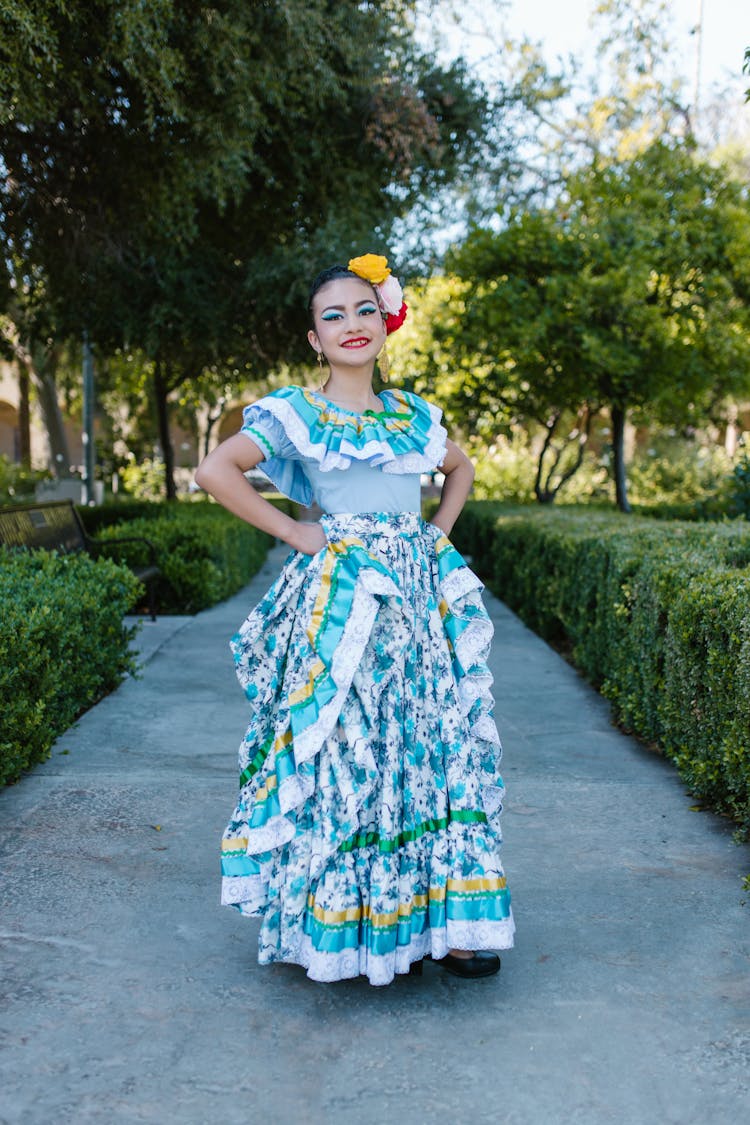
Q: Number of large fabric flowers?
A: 3